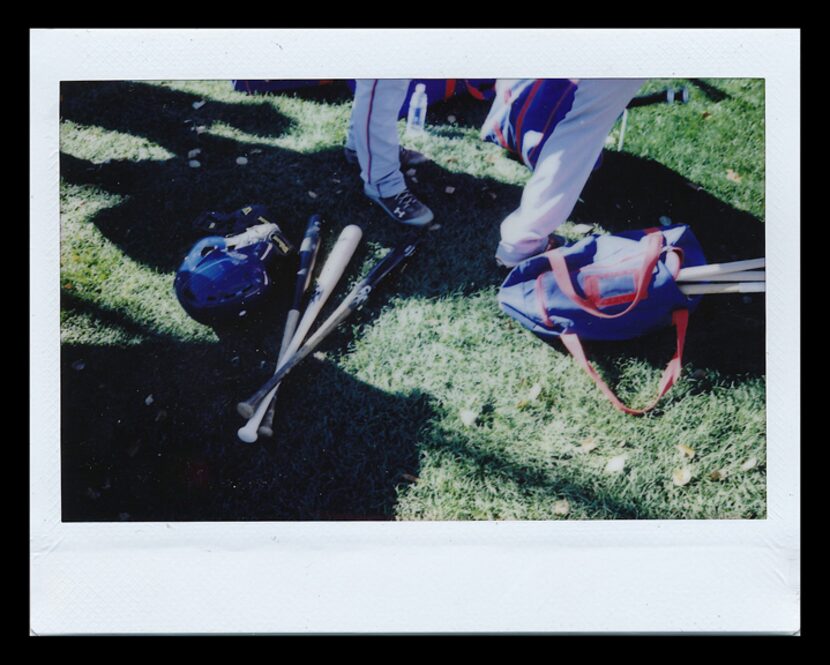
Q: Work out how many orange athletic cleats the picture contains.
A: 0